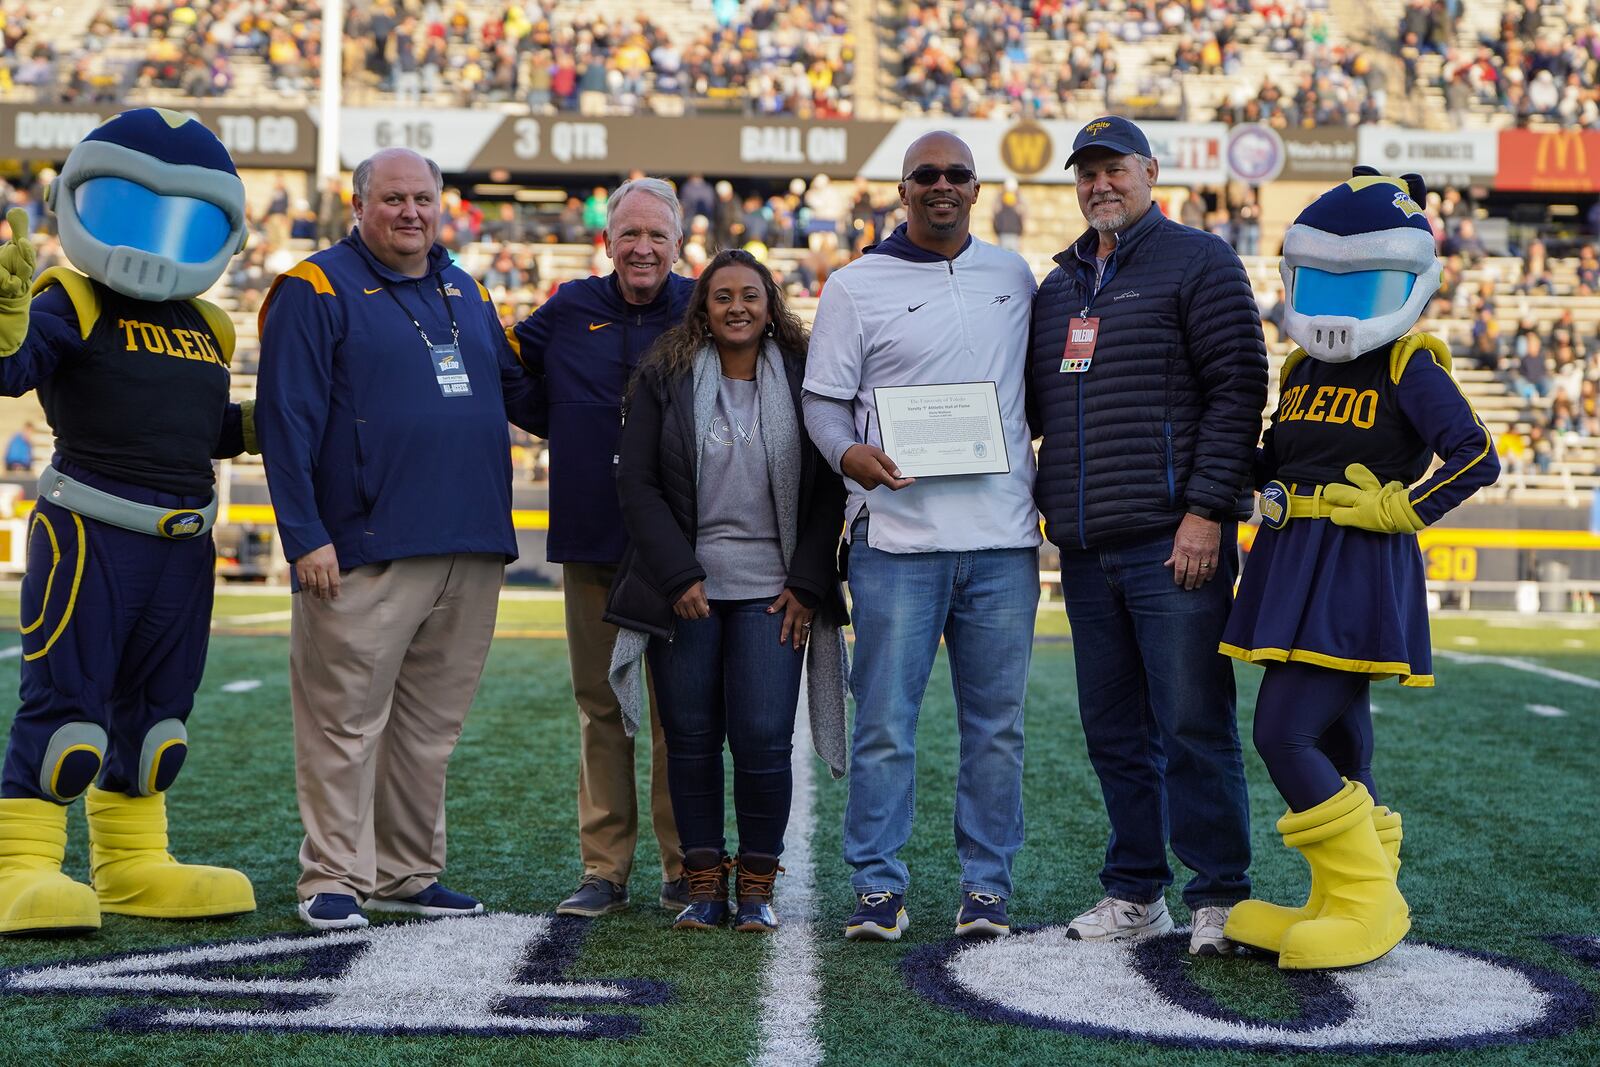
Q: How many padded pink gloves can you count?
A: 0